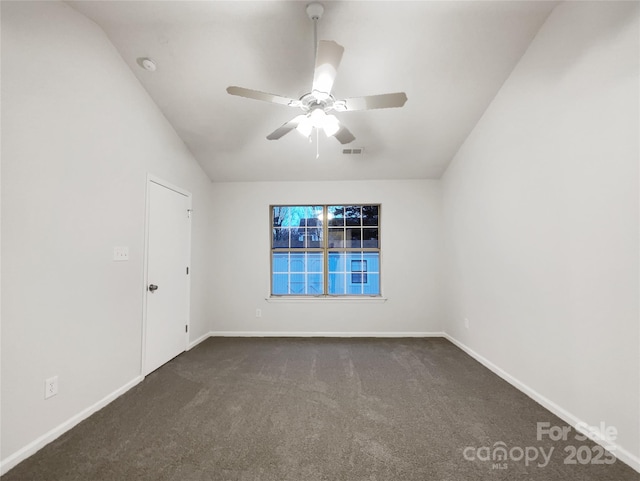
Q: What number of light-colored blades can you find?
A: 5